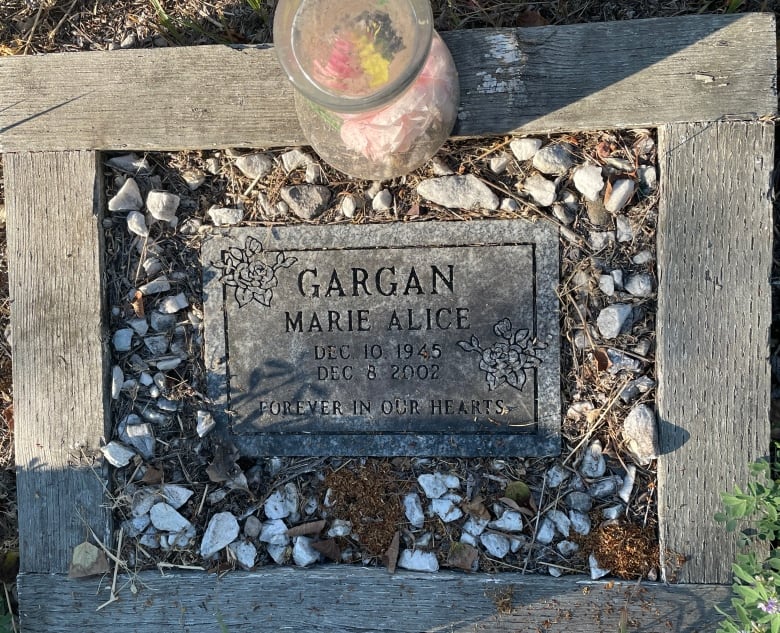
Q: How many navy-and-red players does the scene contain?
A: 0